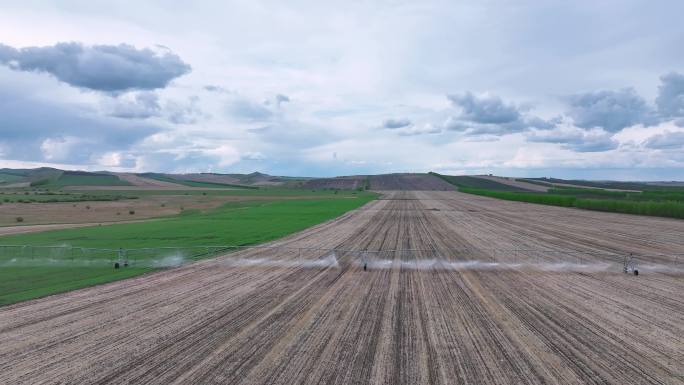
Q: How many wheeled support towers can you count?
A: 3